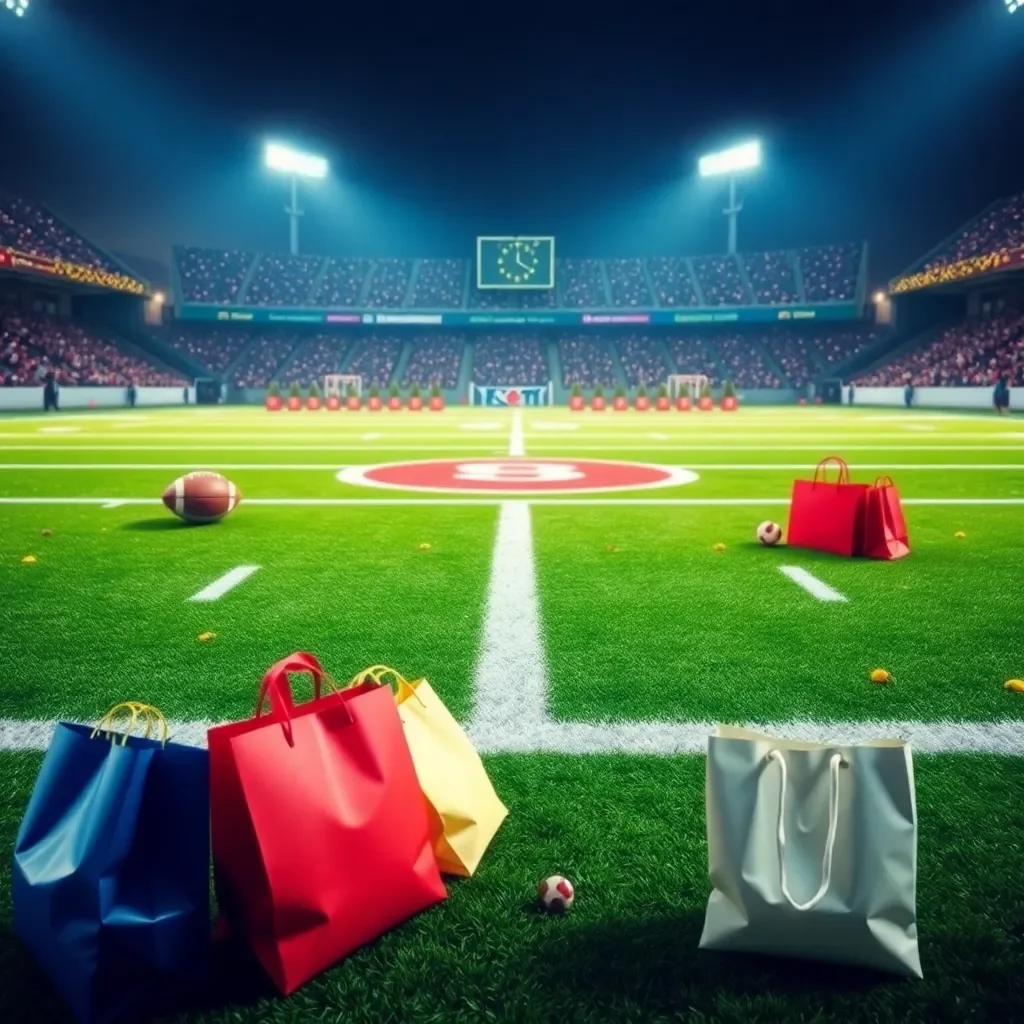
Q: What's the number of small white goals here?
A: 2